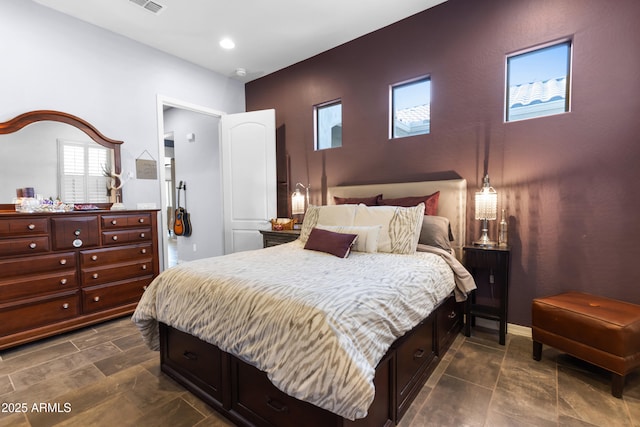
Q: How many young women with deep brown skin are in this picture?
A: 0